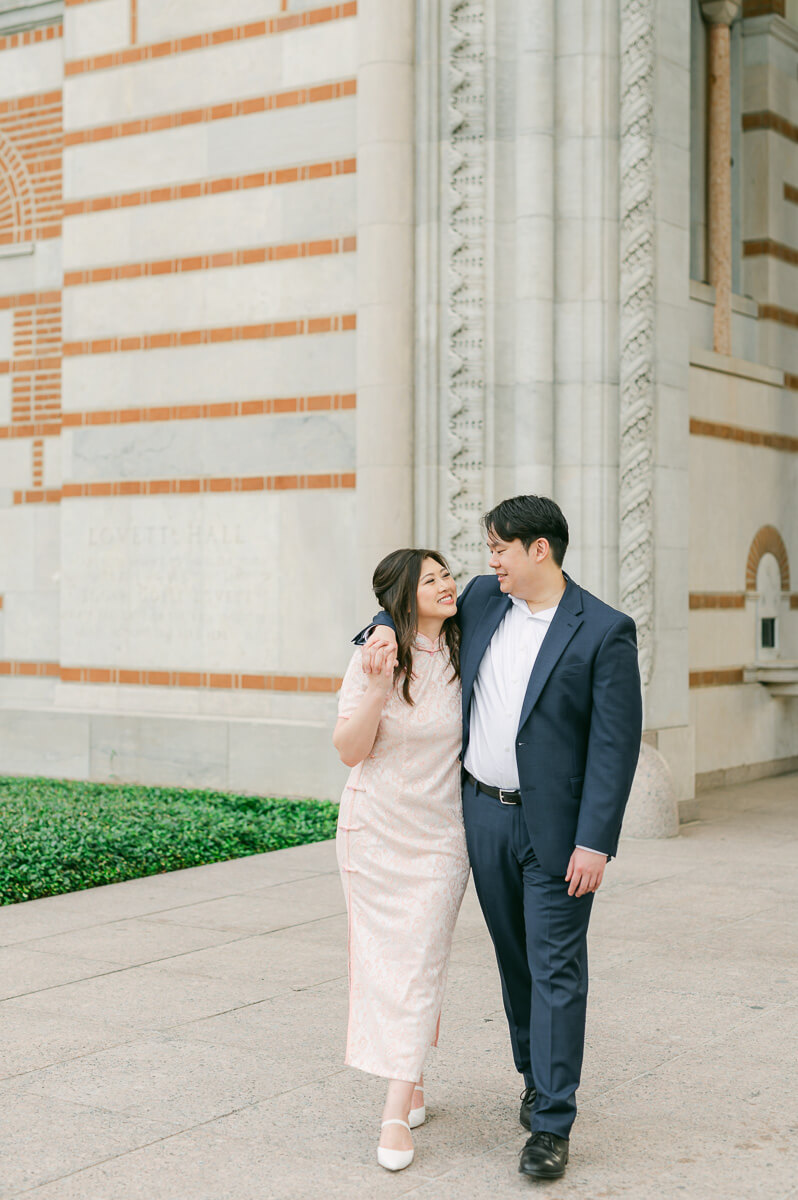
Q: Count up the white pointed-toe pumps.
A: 2